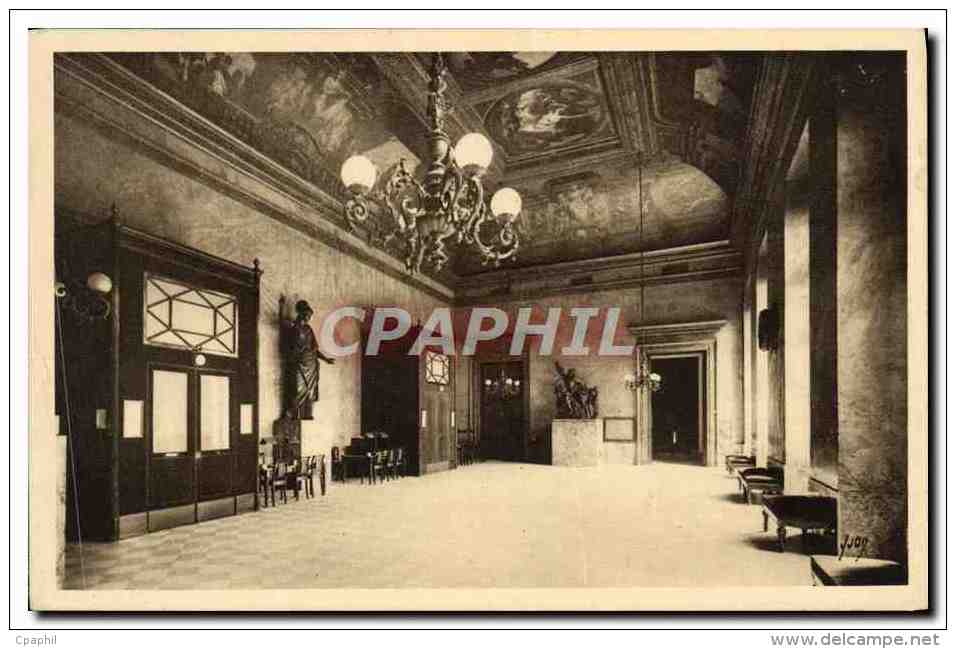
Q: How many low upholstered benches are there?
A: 4